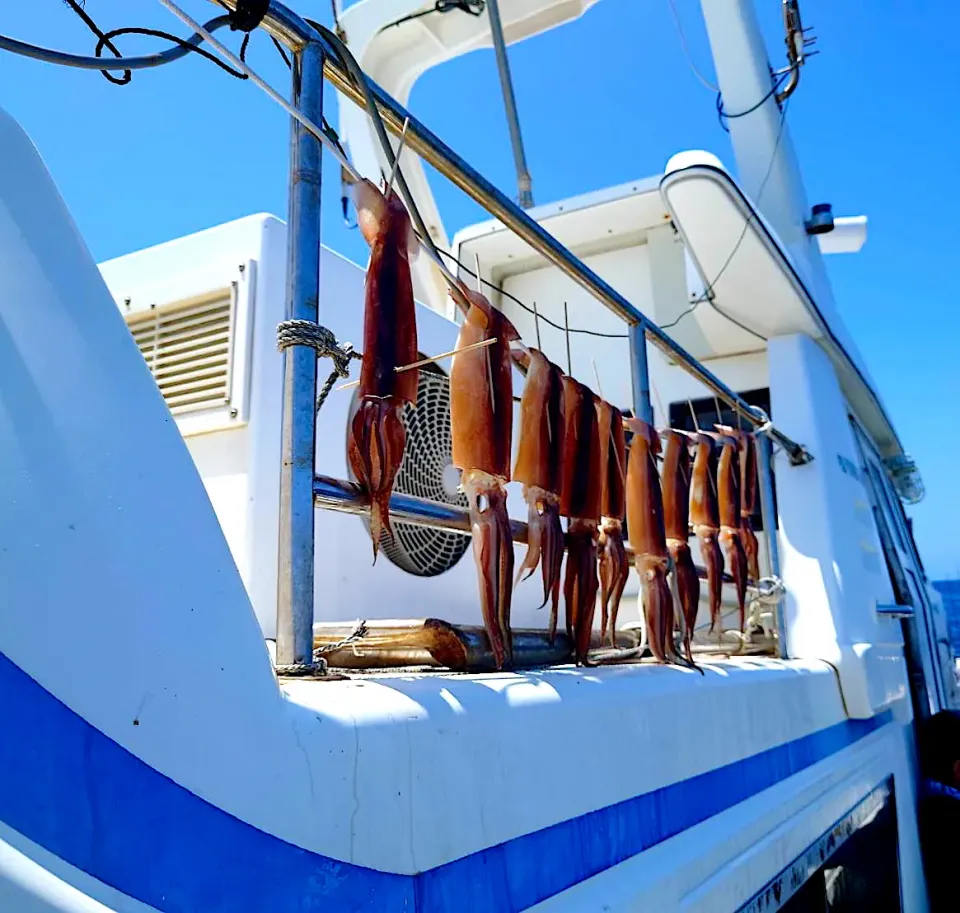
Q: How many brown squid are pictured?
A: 10